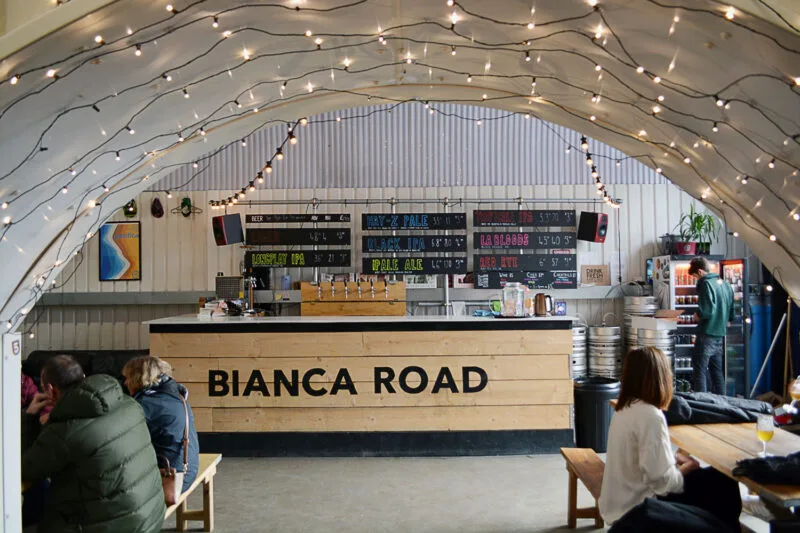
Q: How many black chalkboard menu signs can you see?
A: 10